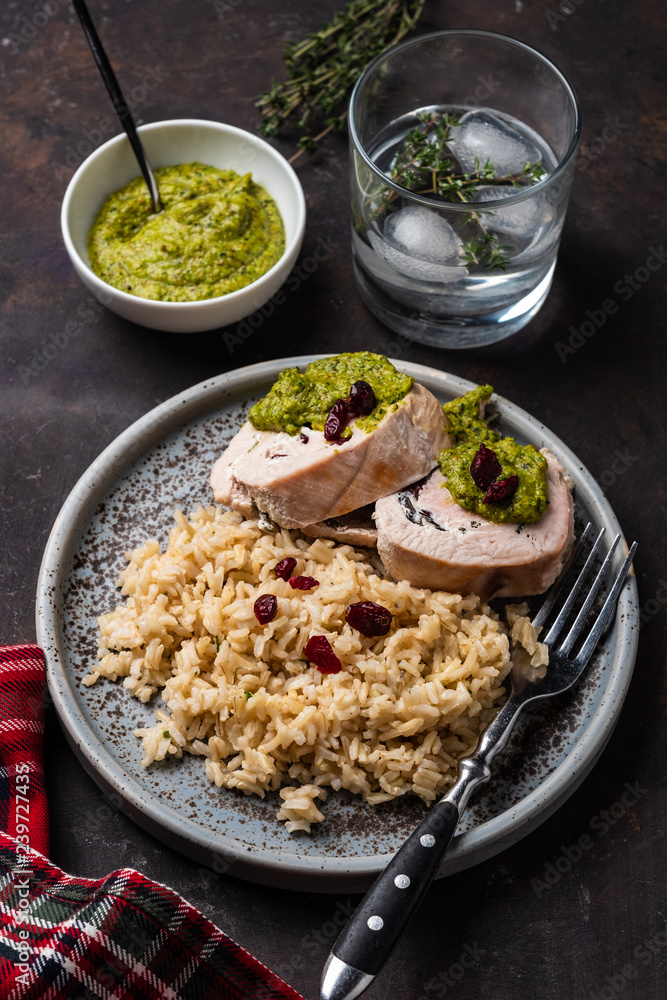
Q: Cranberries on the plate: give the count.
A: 9